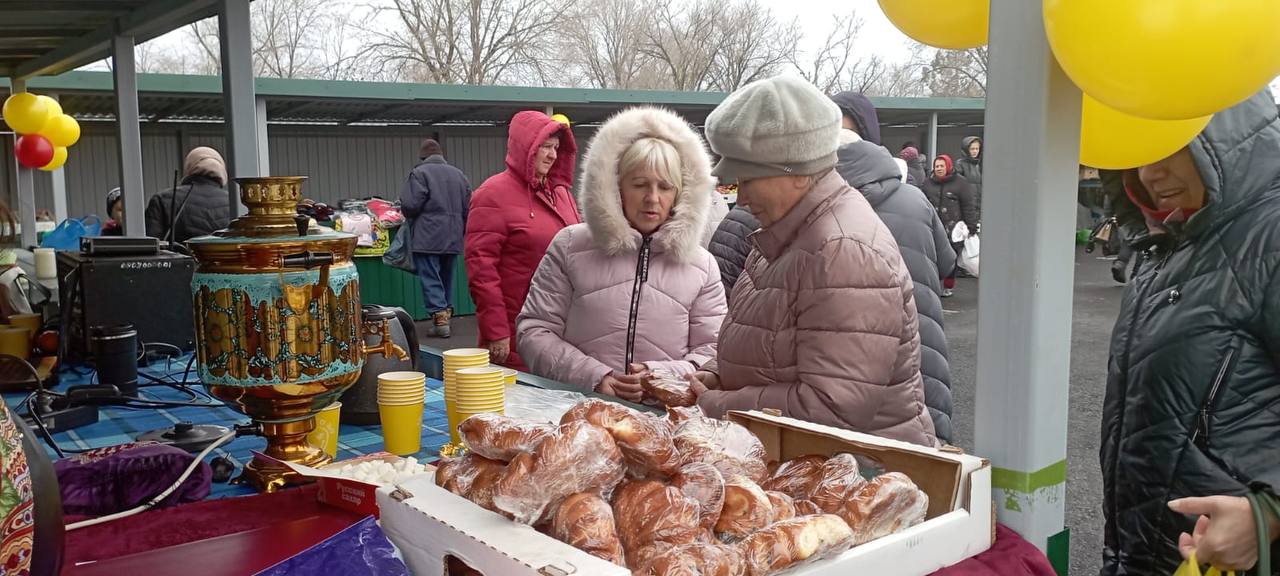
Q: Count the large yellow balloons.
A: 3